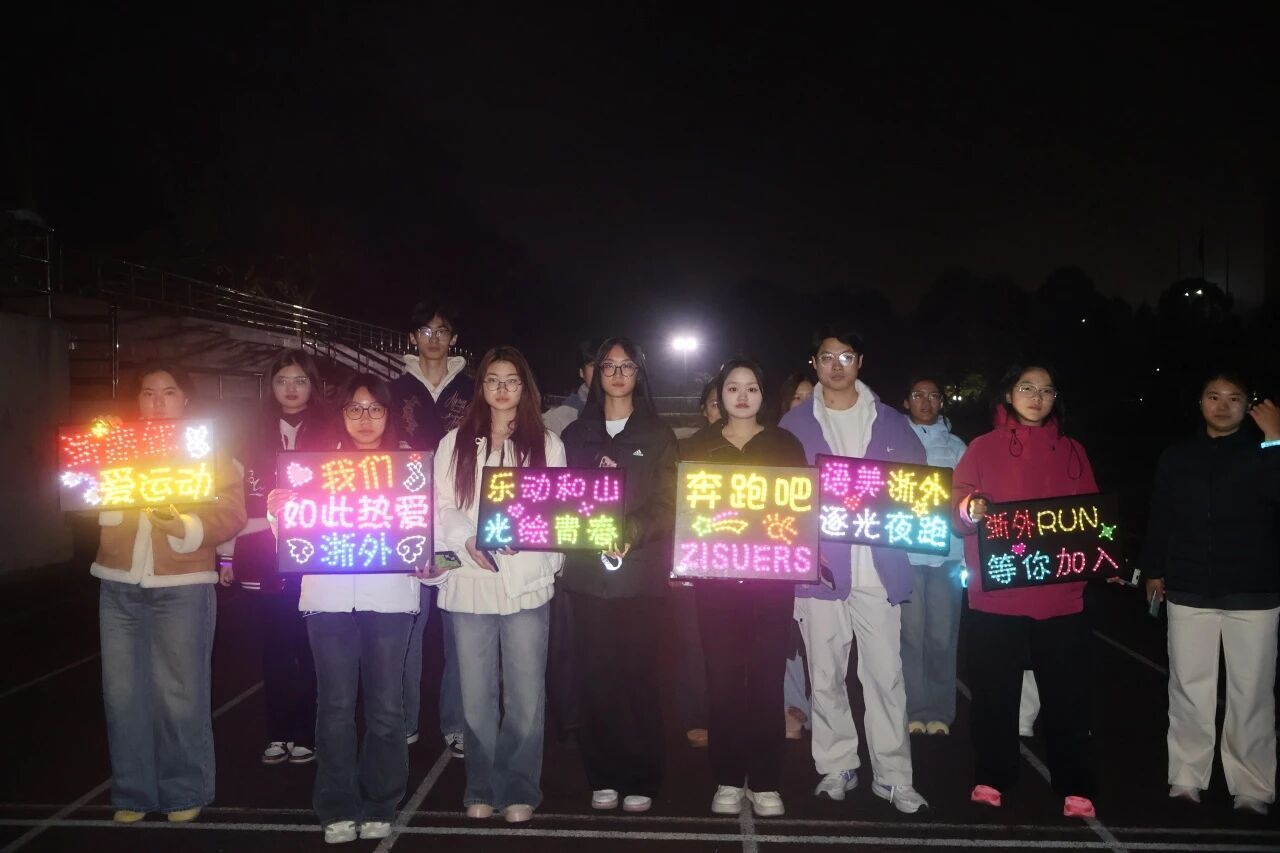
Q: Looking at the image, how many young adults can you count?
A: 14